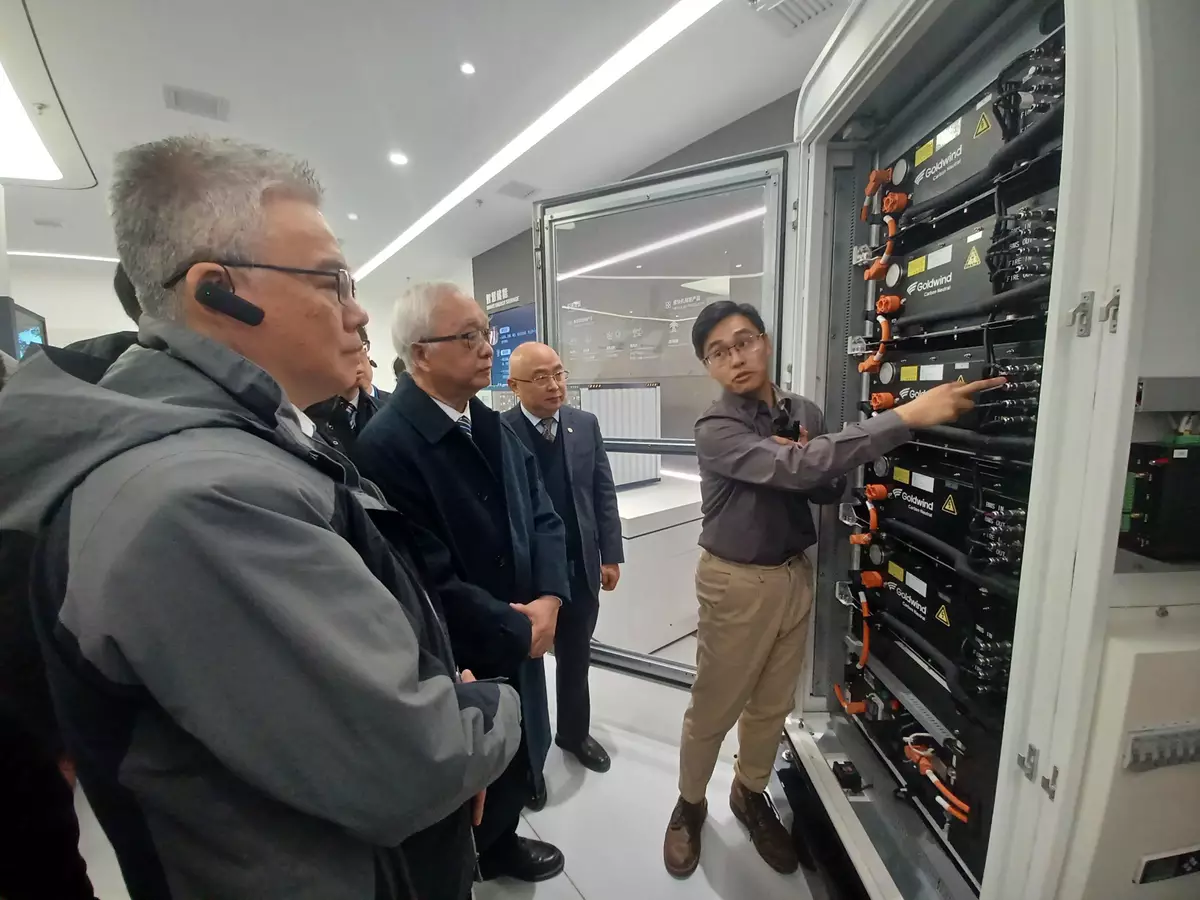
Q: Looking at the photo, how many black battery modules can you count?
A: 5